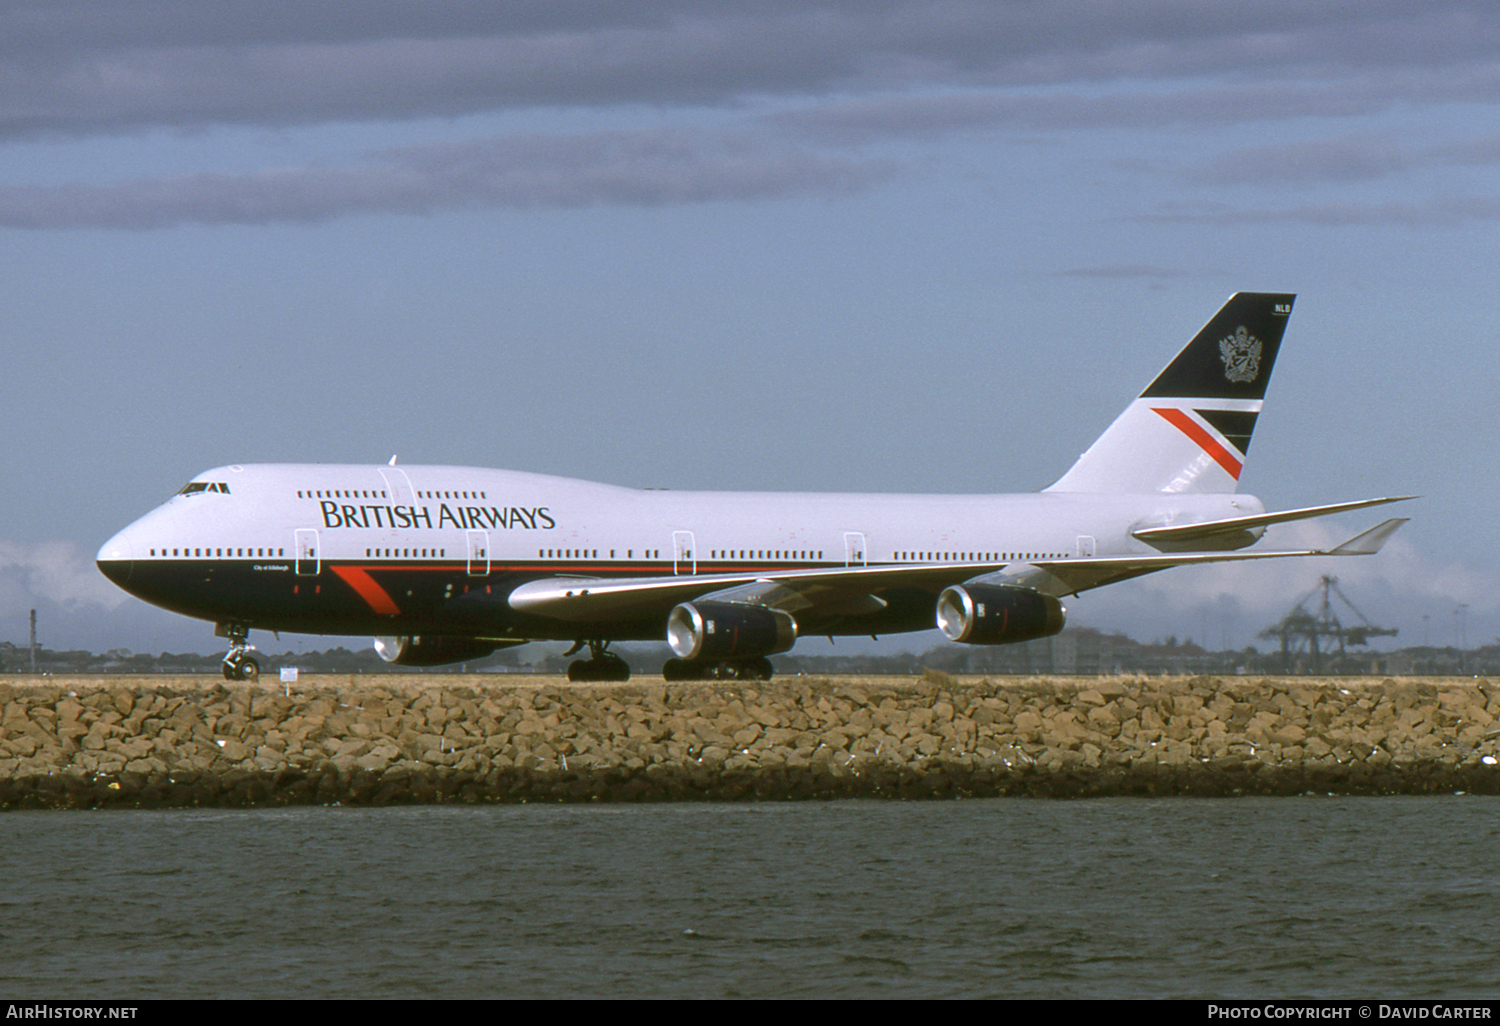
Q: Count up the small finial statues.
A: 0